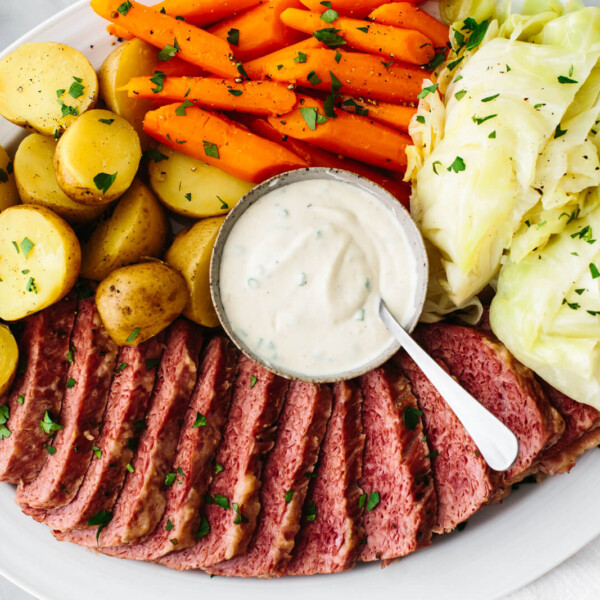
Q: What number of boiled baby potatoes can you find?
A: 11